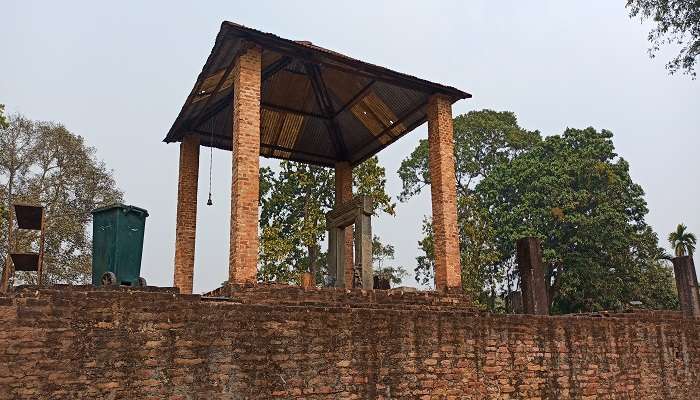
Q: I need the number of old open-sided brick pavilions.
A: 1